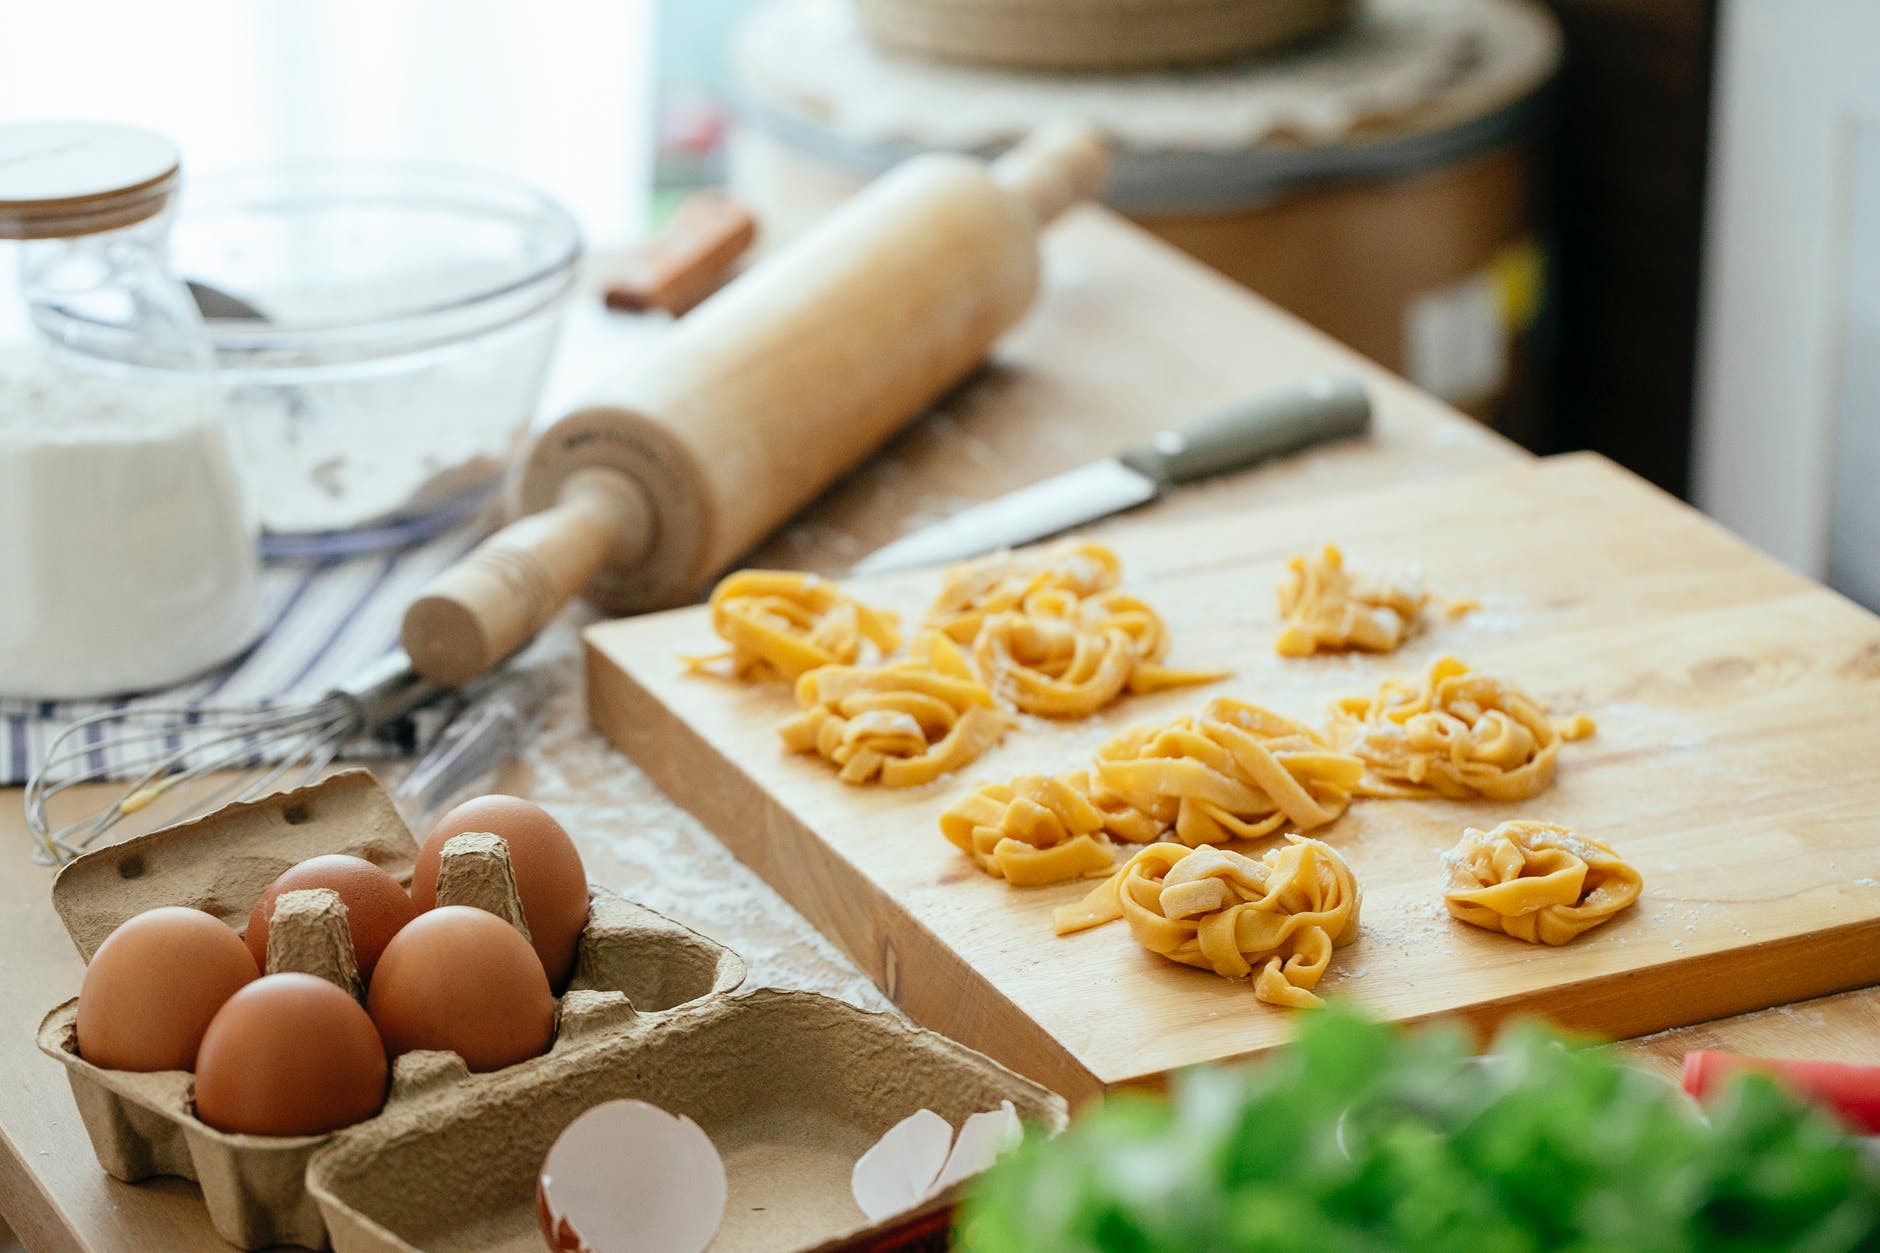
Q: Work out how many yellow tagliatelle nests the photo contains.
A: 10